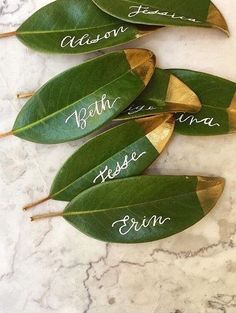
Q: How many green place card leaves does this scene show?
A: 7